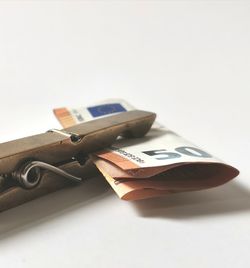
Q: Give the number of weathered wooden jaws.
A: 2